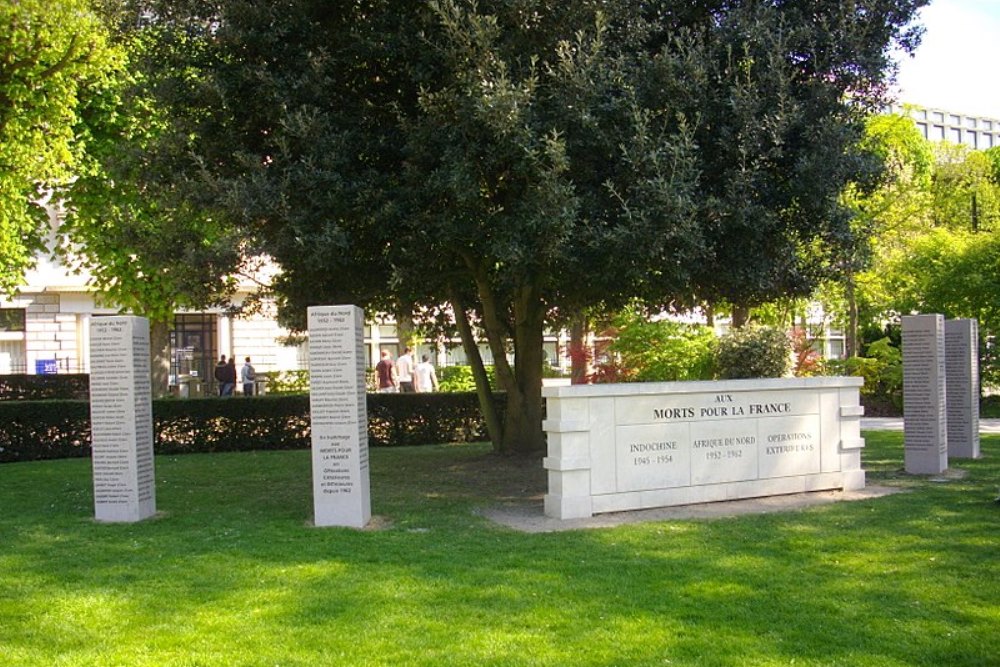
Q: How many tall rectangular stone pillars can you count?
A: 4